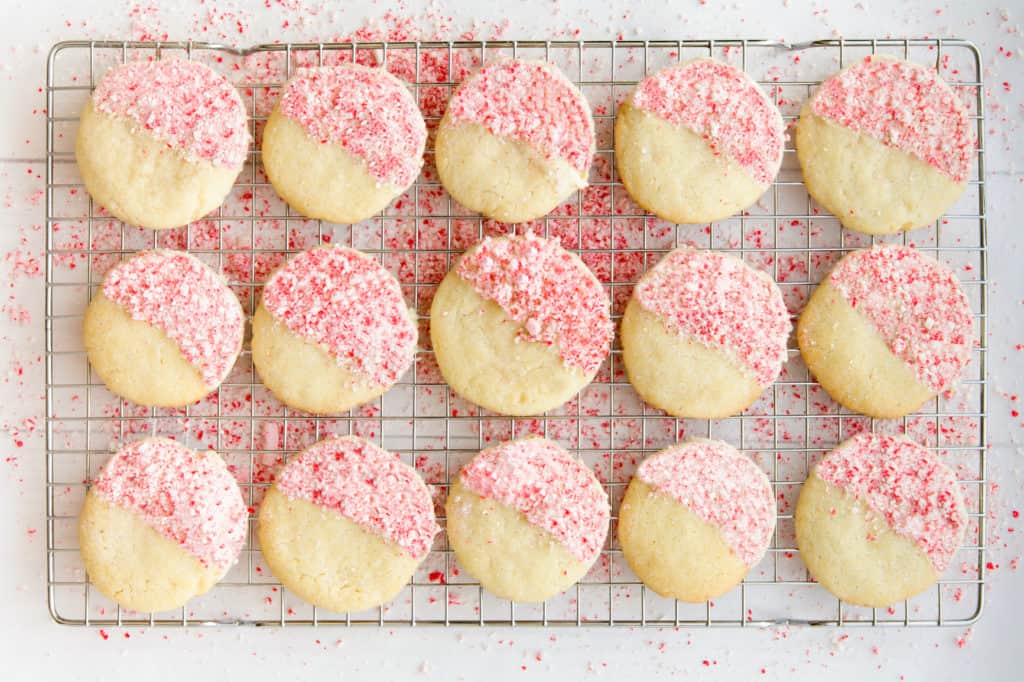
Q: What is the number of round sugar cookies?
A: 15